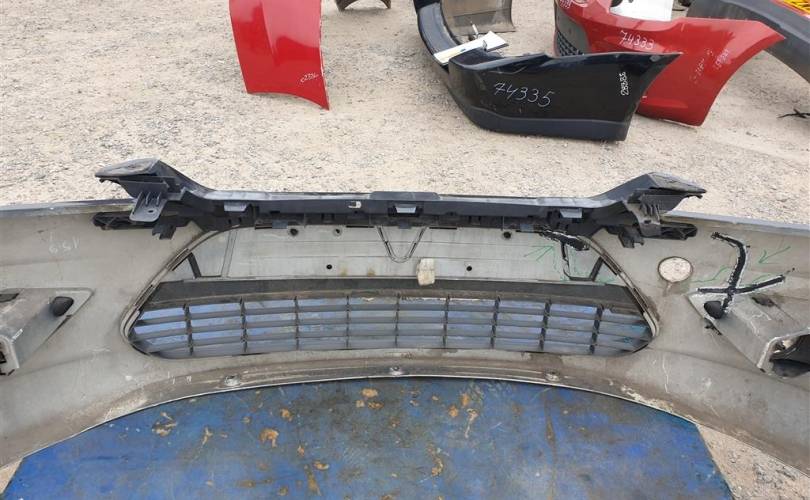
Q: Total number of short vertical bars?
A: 9